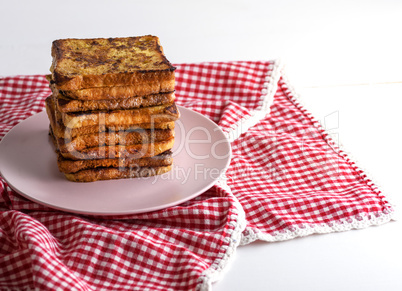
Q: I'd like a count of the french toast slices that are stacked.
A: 9